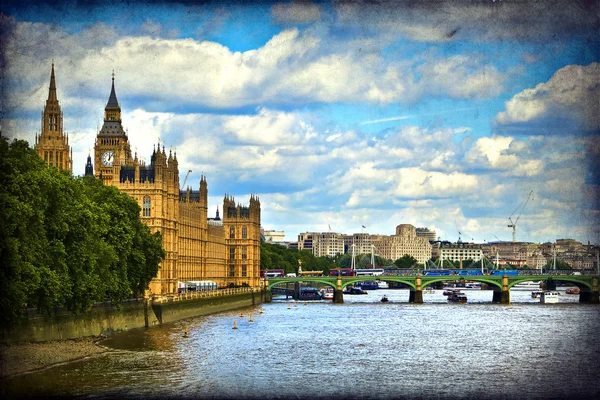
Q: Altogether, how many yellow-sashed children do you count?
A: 0